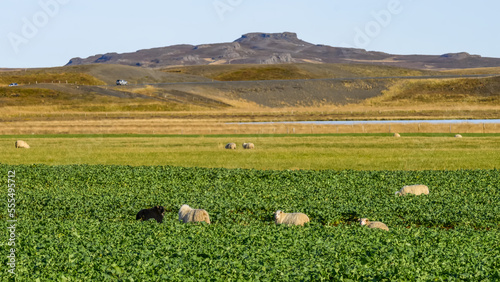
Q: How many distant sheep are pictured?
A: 5